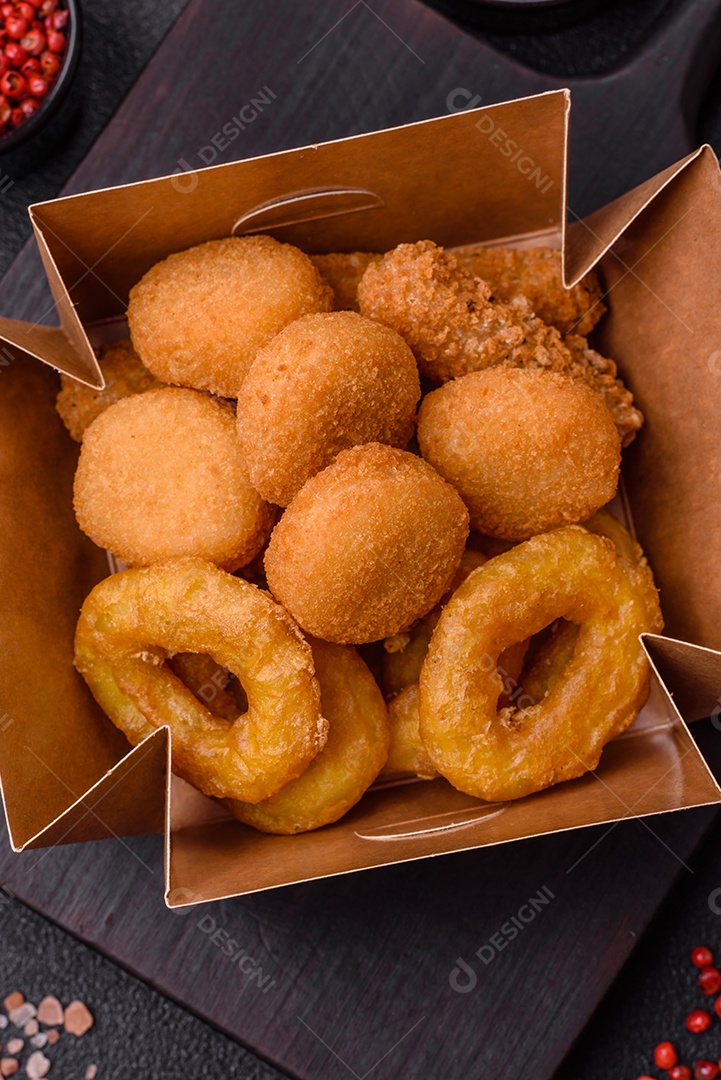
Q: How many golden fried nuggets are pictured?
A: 5